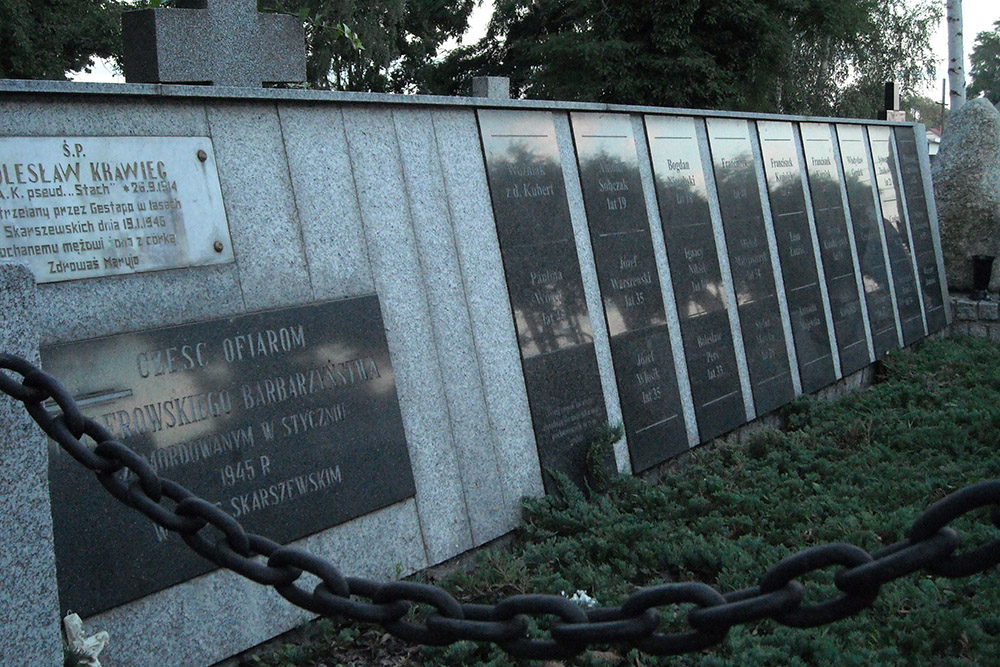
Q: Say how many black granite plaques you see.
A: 10